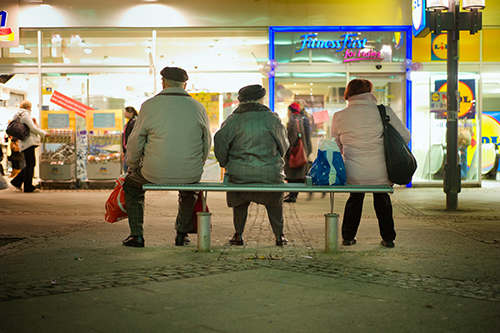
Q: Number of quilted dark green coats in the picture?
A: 1